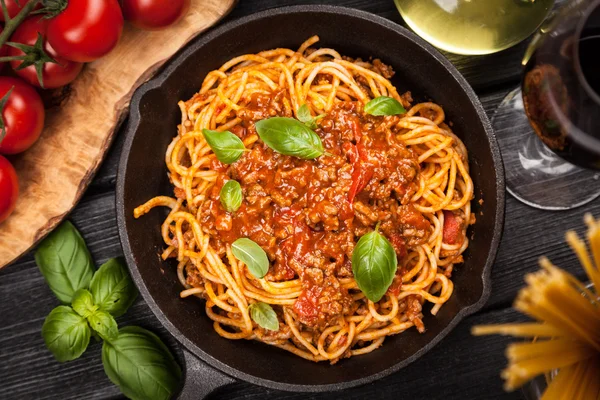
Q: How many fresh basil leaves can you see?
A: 14